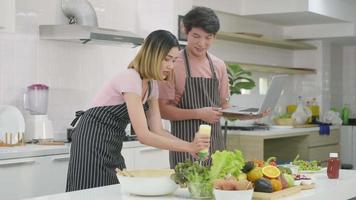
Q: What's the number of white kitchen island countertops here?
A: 1